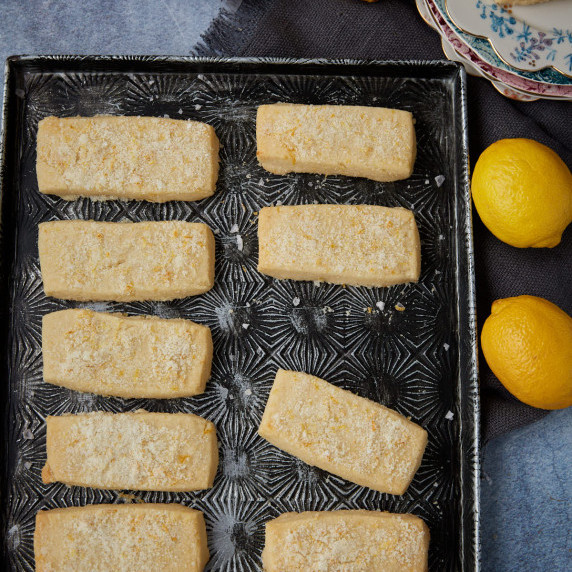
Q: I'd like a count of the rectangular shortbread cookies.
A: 9